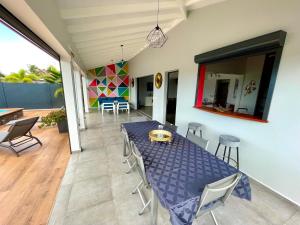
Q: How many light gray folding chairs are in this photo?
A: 5